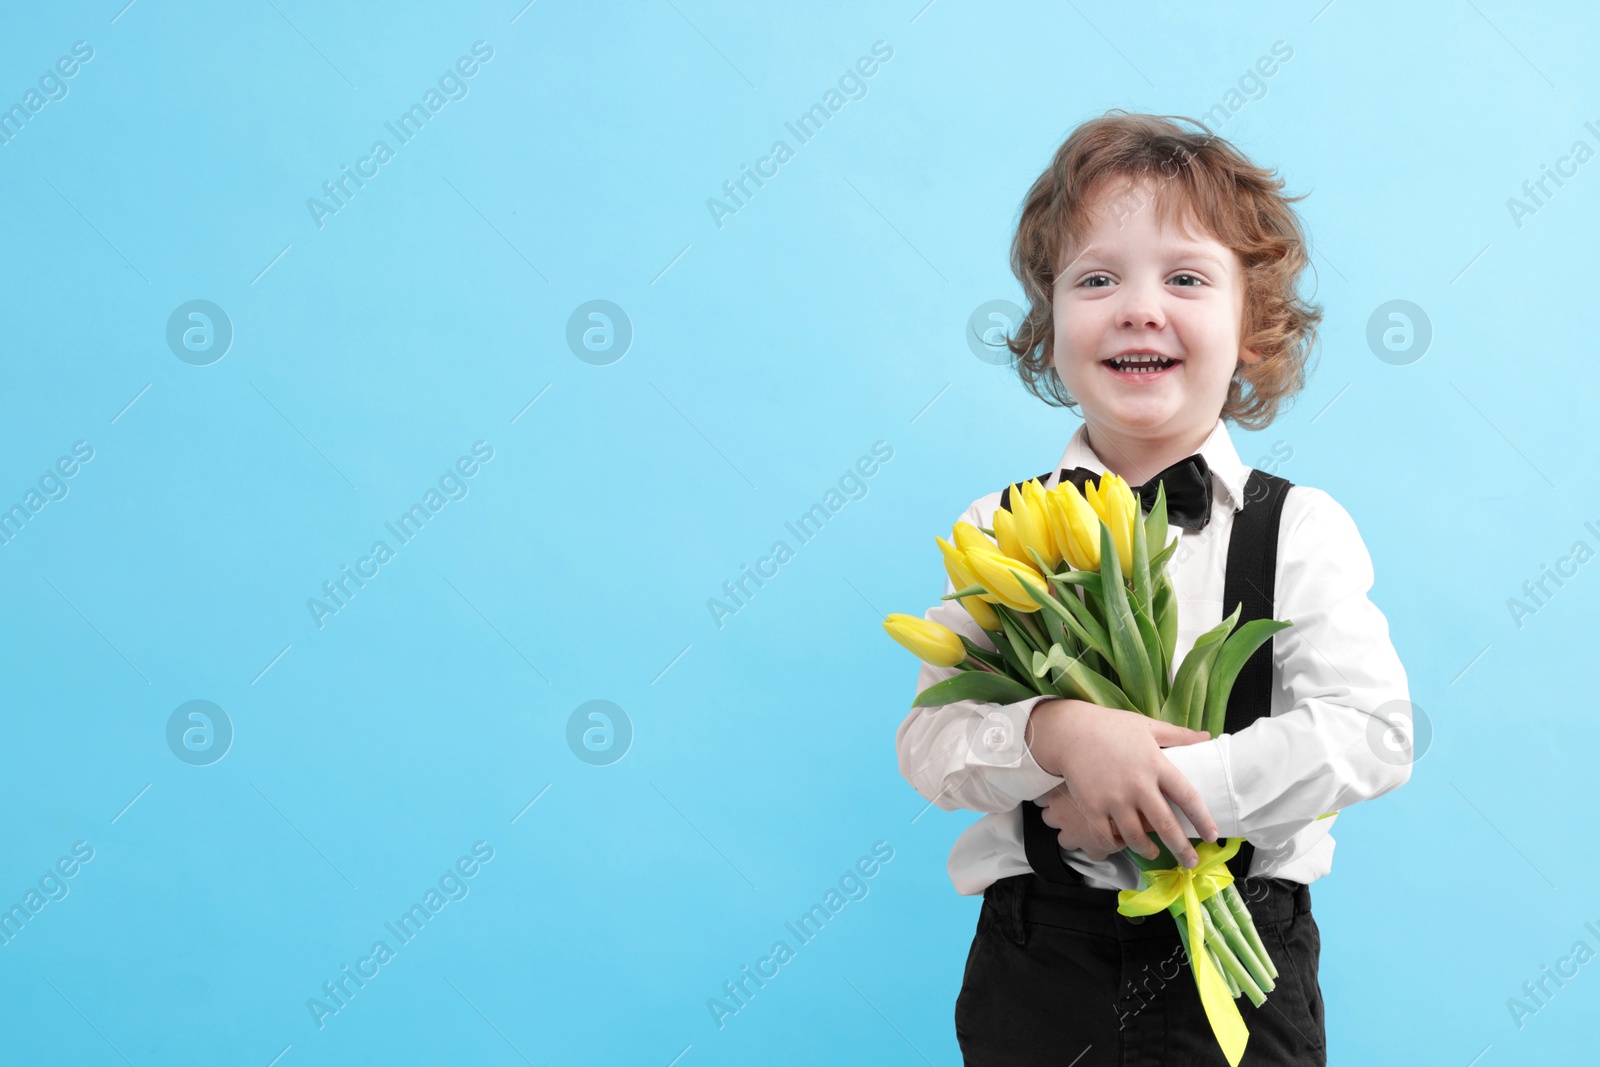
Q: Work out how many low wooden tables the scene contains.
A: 0